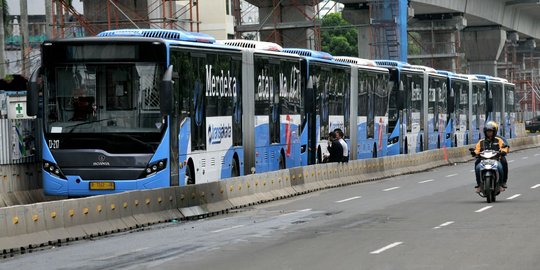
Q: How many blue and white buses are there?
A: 5